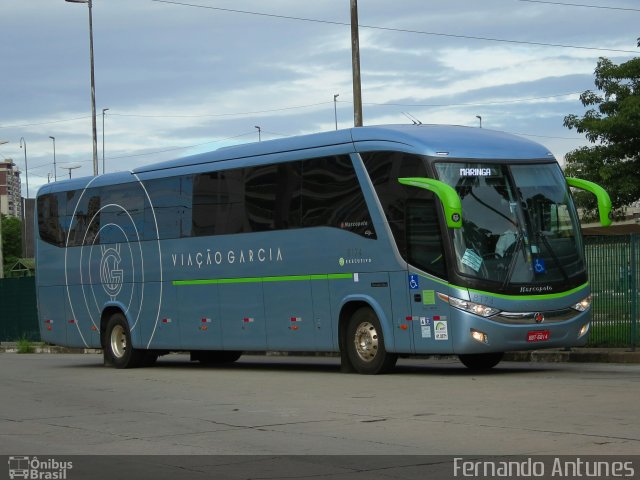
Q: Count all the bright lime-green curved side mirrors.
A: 2